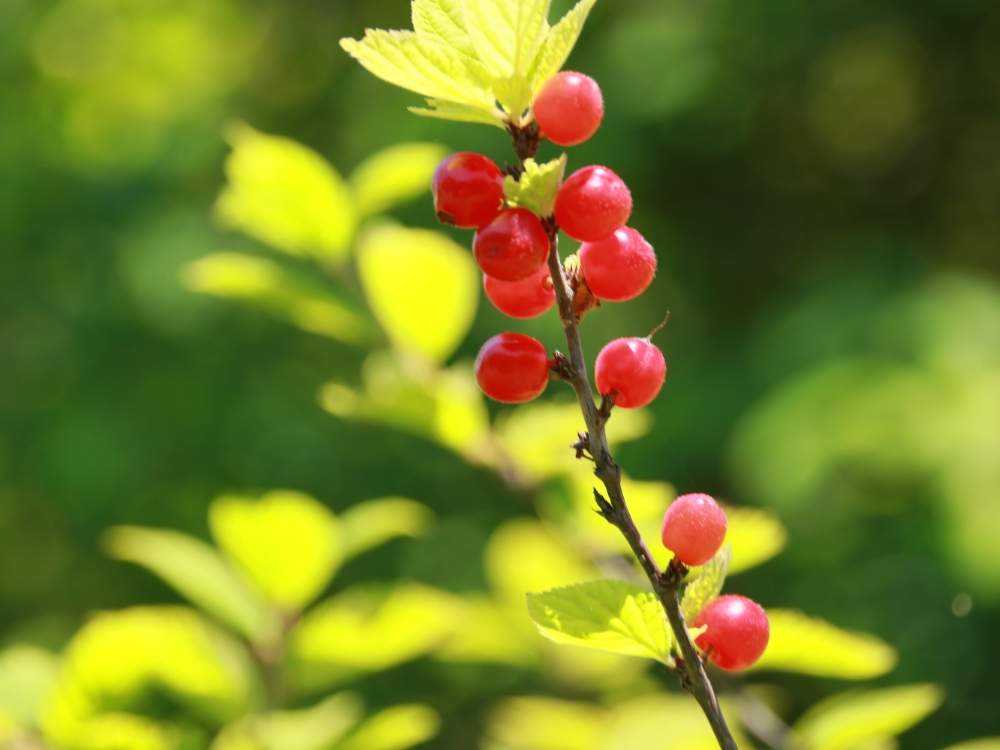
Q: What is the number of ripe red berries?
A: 10